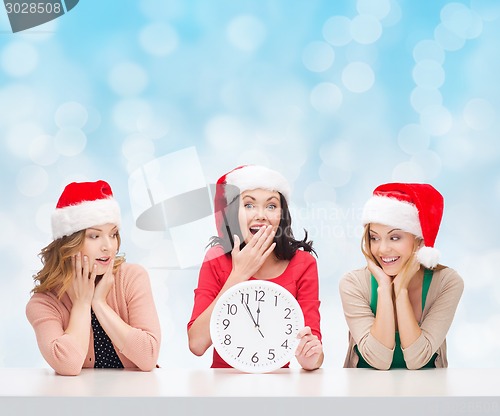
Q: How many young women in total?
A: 3